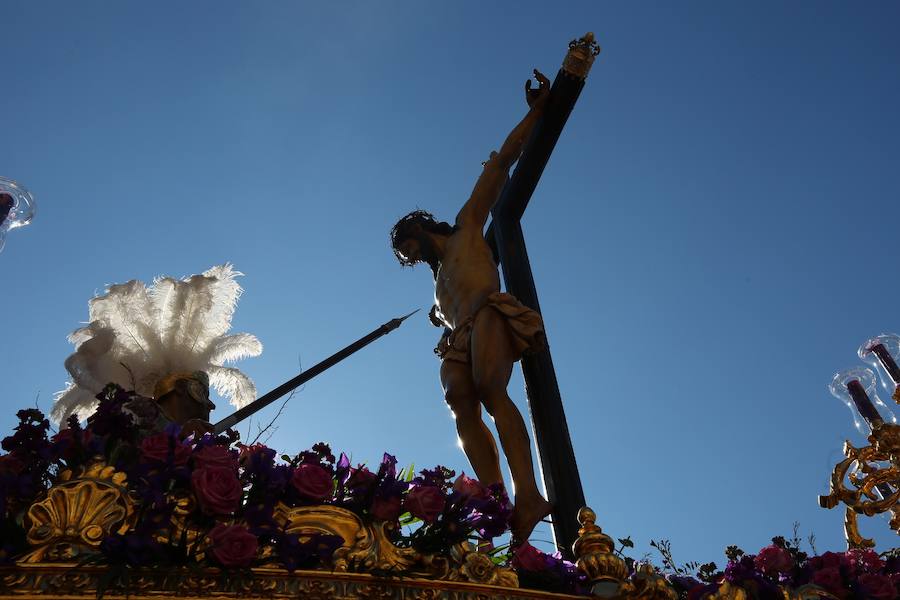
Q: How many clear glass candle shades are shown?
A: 3